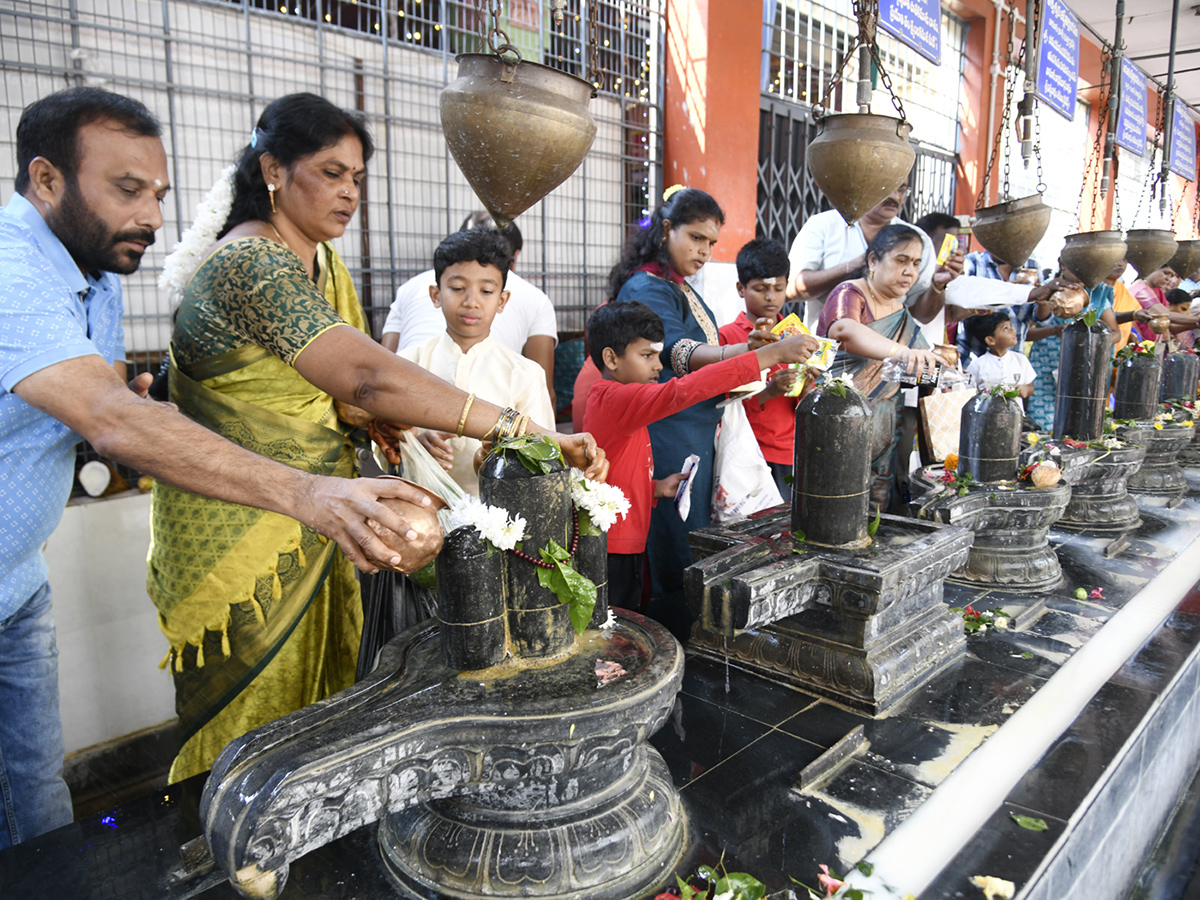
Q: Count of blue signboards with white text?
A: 4